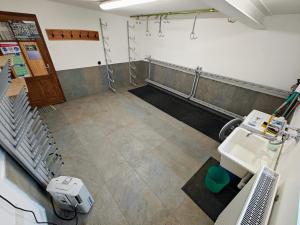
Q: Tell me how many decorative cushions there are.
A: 0